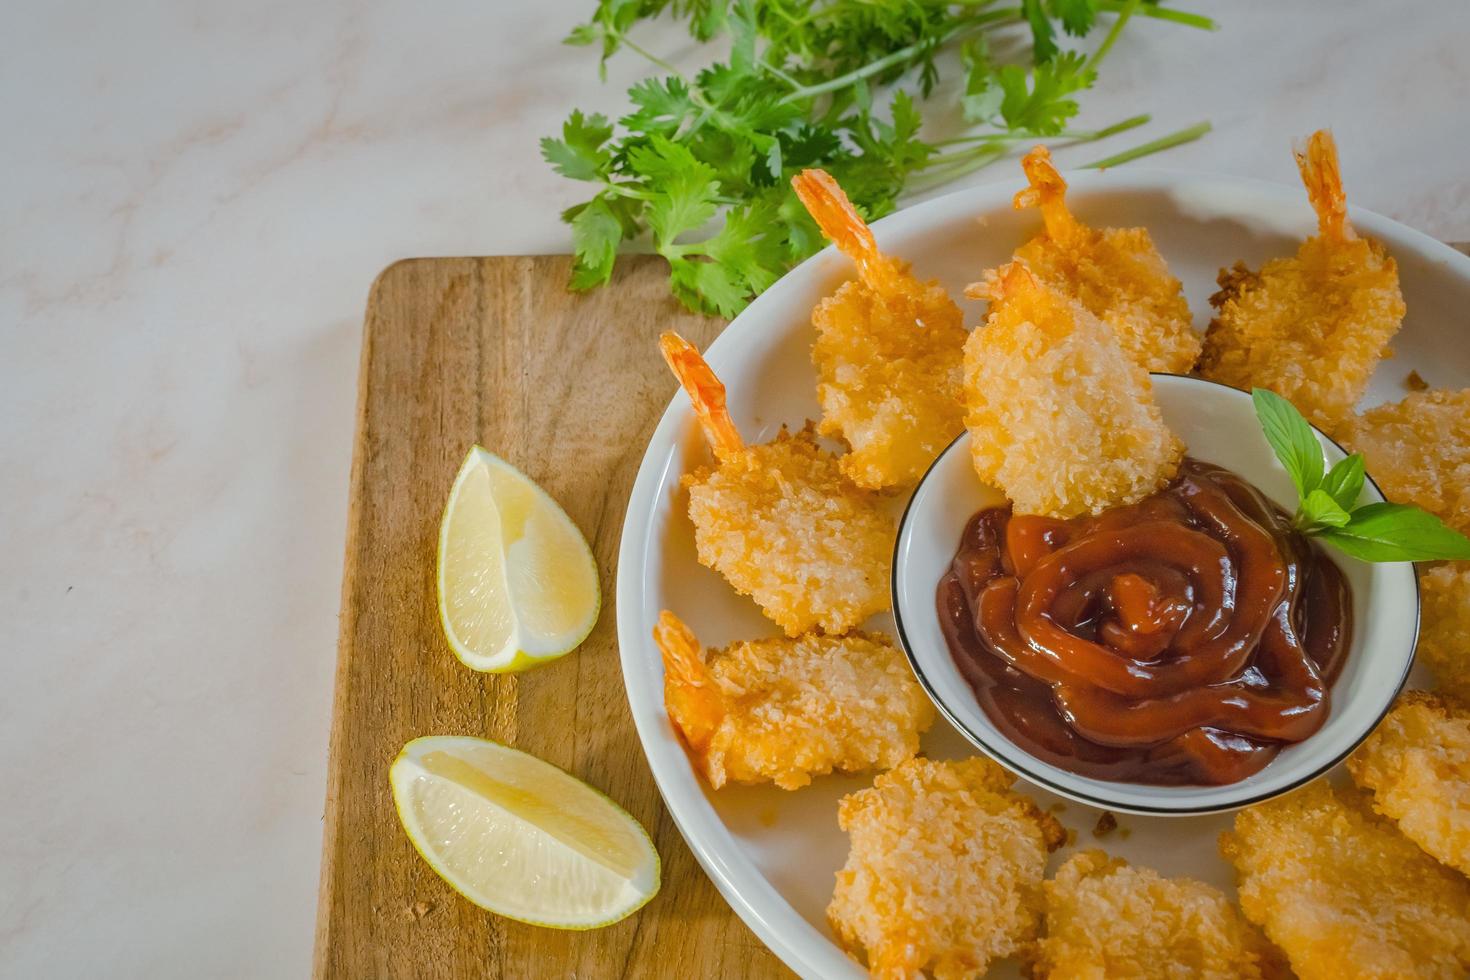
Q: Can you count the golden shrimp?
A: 12